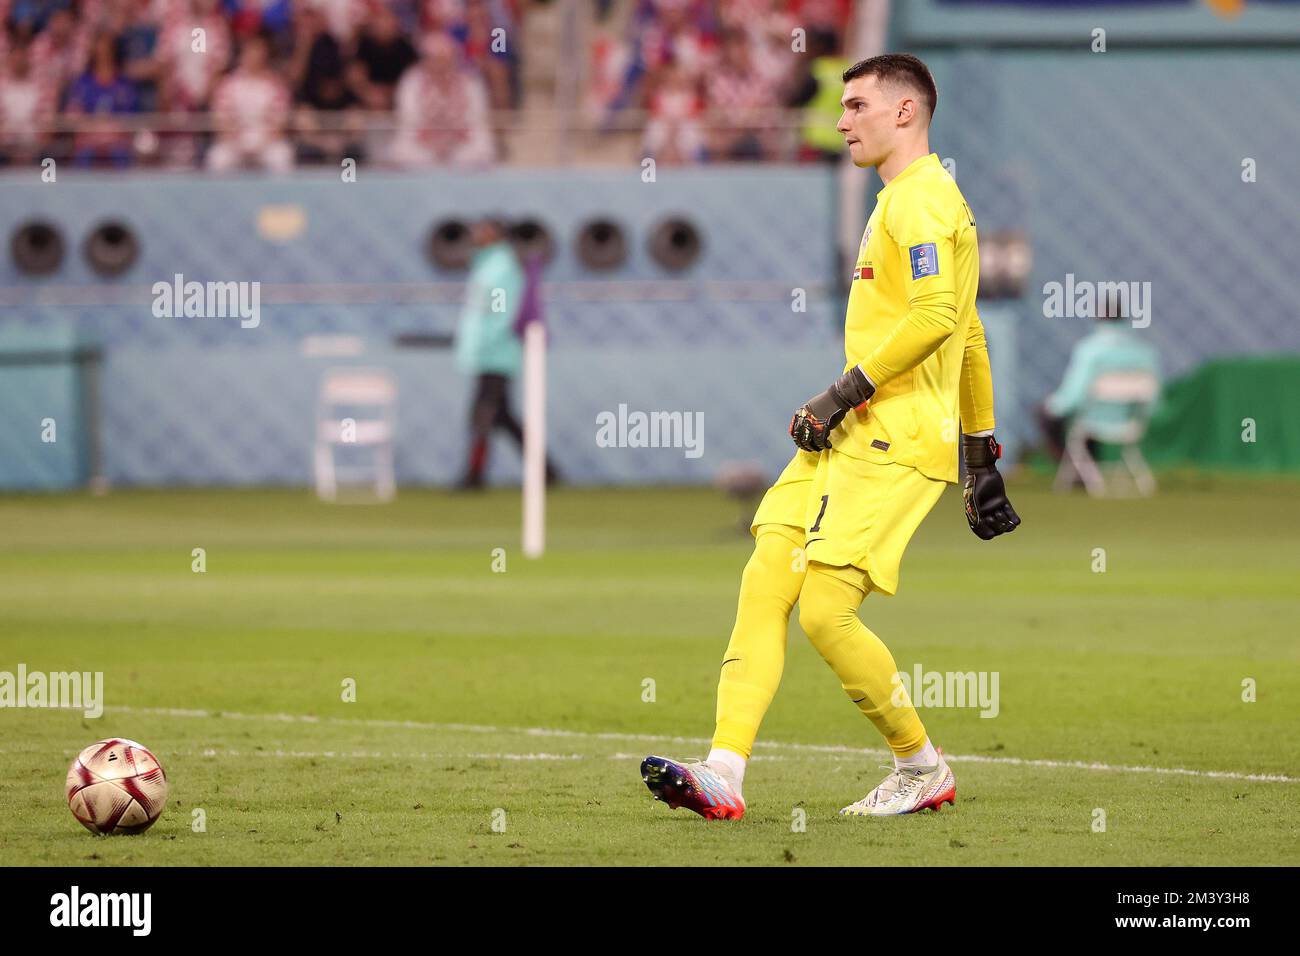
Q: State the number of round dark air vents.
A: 6